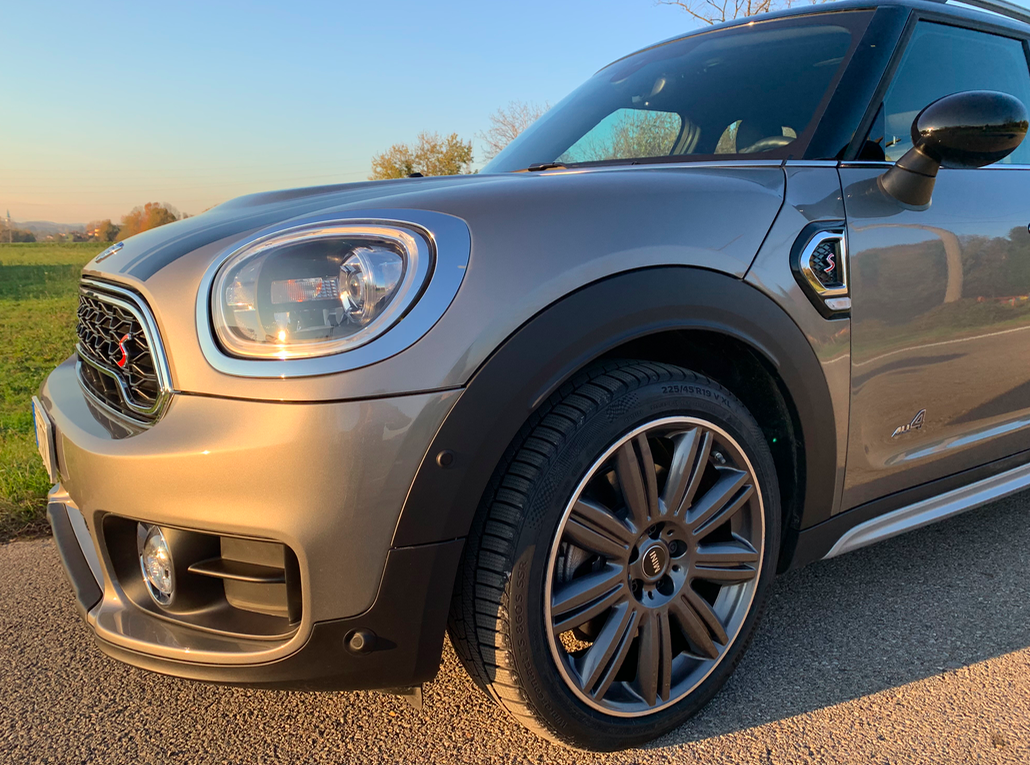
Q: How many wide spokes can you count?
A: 9